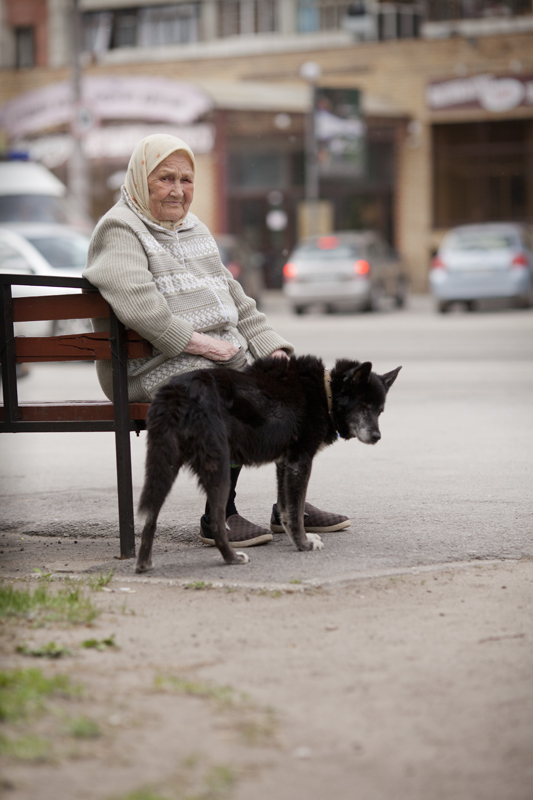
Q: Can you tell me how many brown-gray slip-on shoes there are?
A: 2